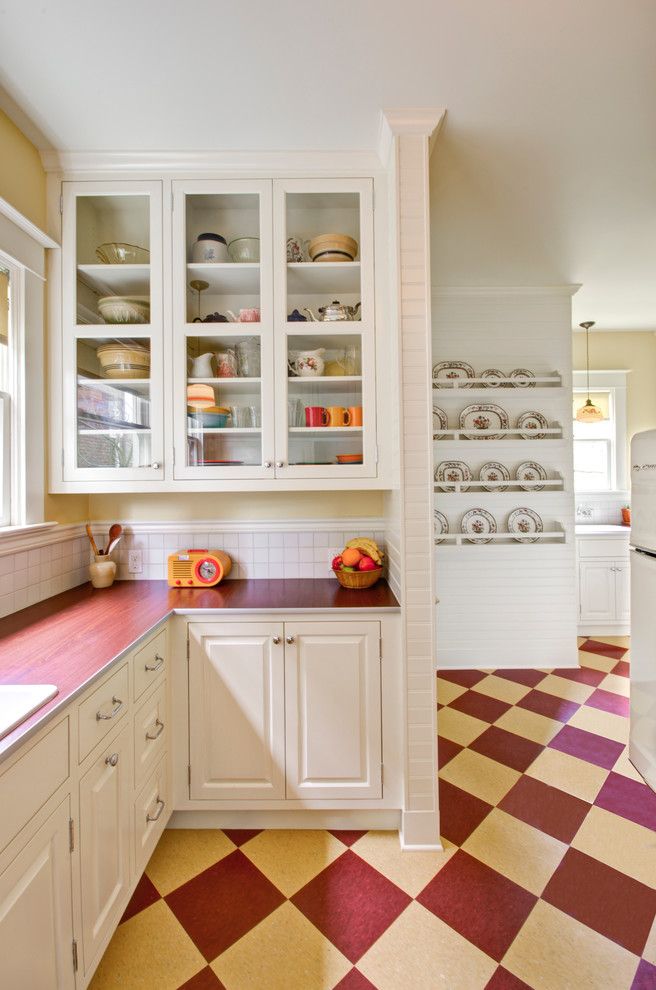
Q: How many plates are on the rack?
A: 12